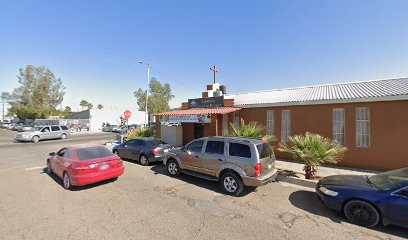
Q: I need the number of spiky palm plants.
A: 2